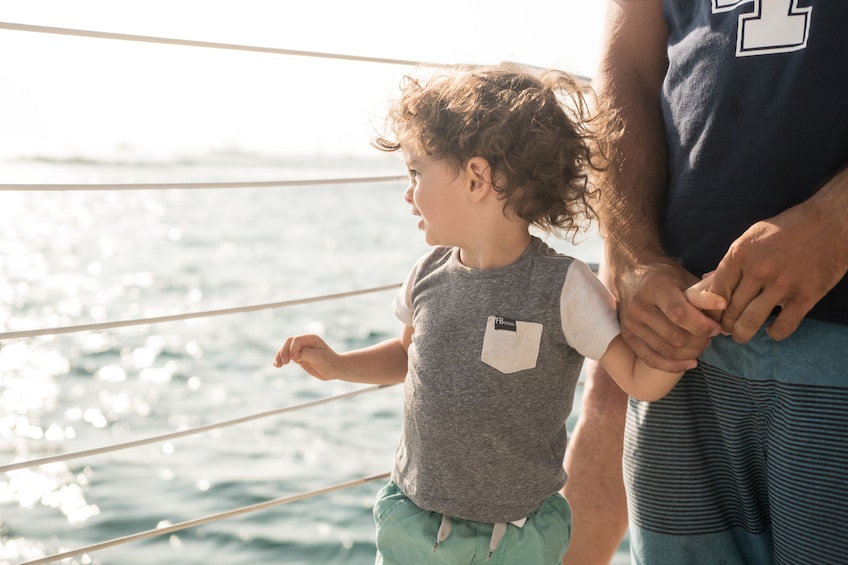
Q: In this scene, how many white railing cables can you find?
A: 5